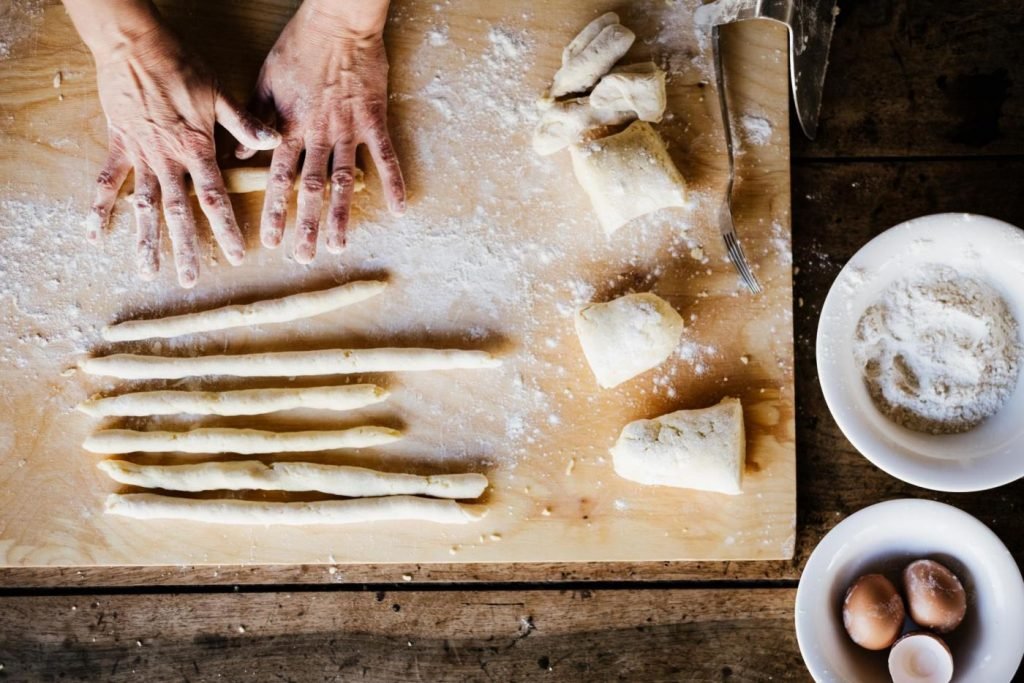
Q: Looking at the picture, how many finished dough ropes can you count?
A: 6